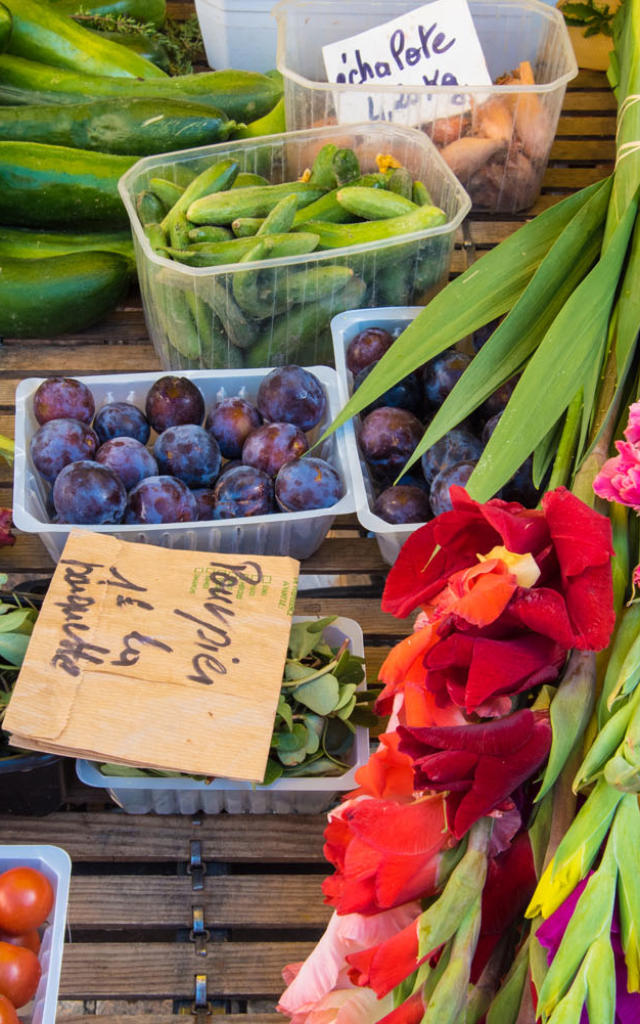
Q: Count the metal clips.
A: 3